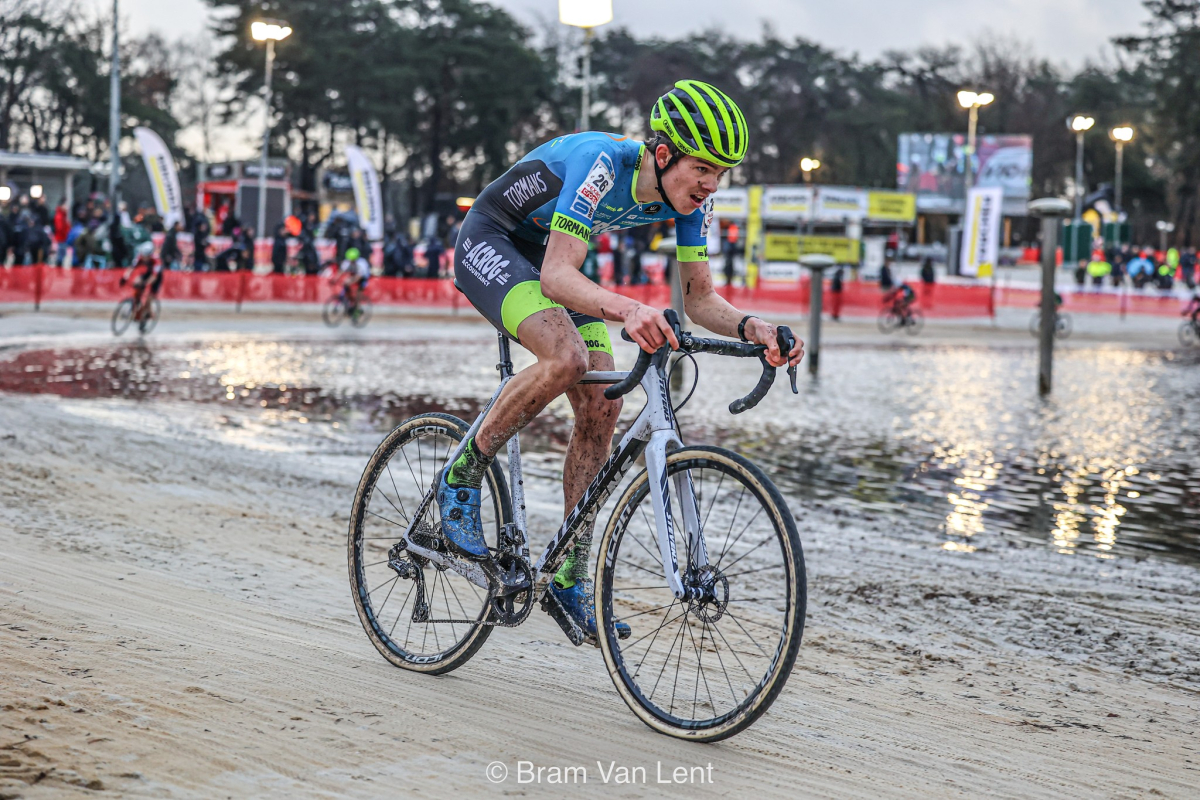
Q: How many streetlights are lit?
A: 6